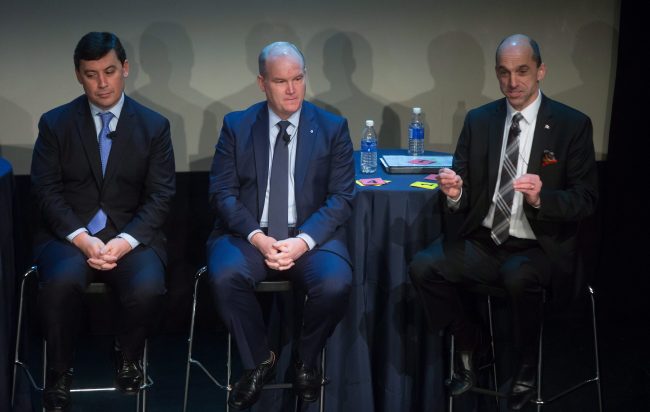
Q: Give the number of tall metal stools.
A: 3